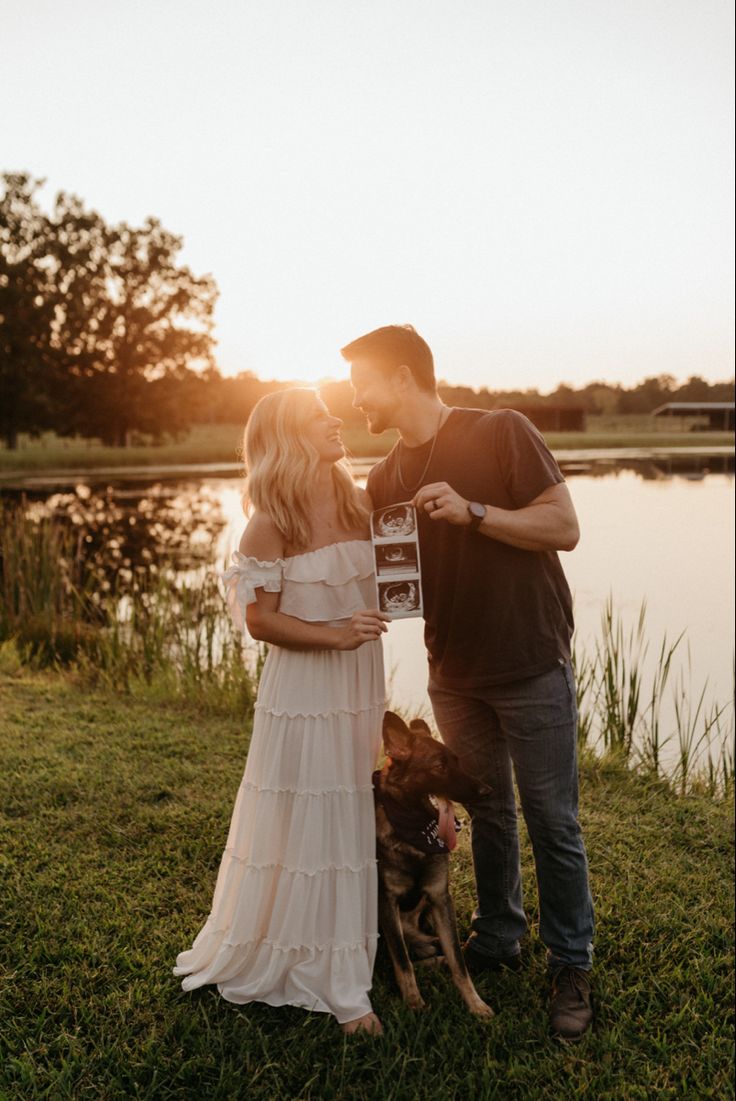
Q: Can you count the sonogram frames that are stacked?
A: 3